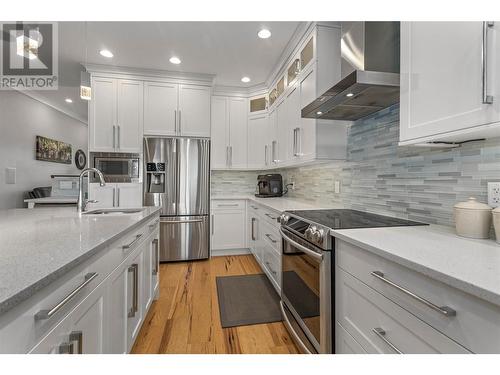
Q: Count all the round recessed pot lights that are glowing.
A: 5